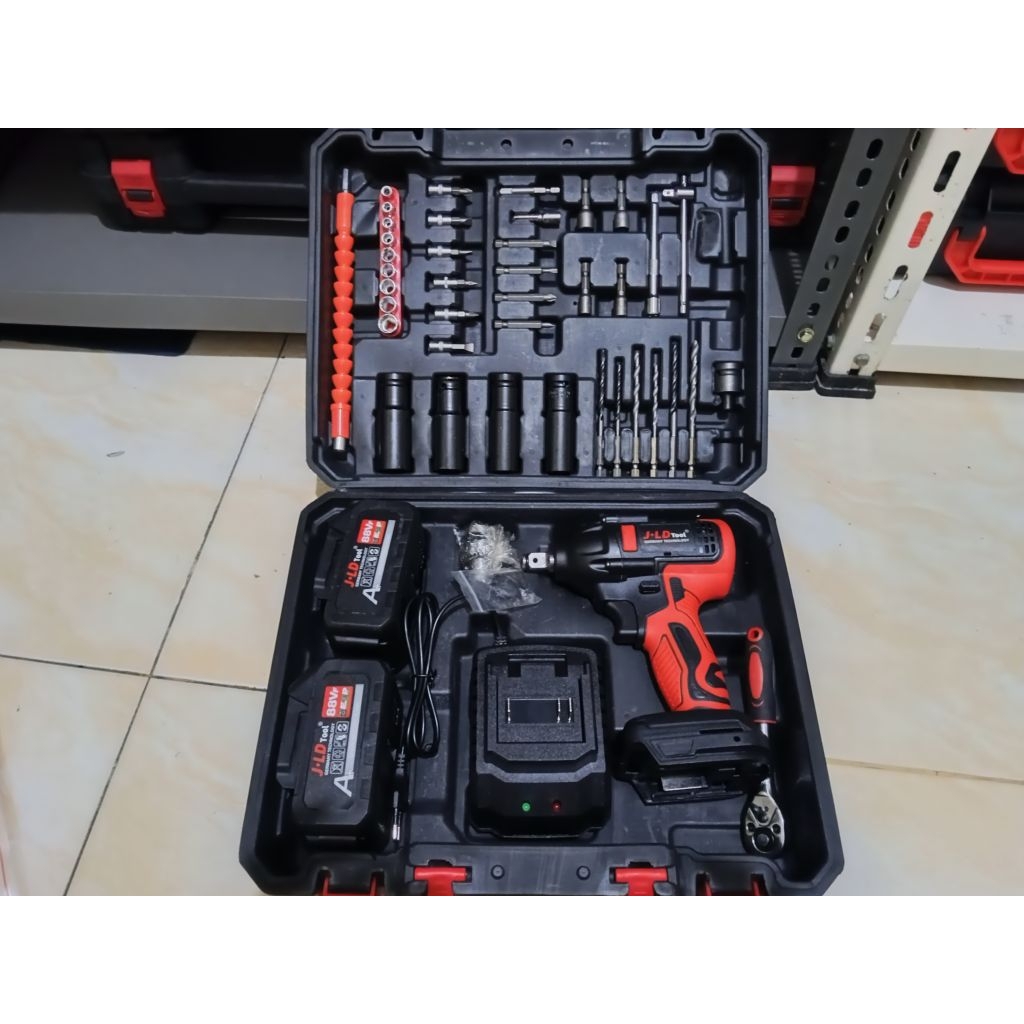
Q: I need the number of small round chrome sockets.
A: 9